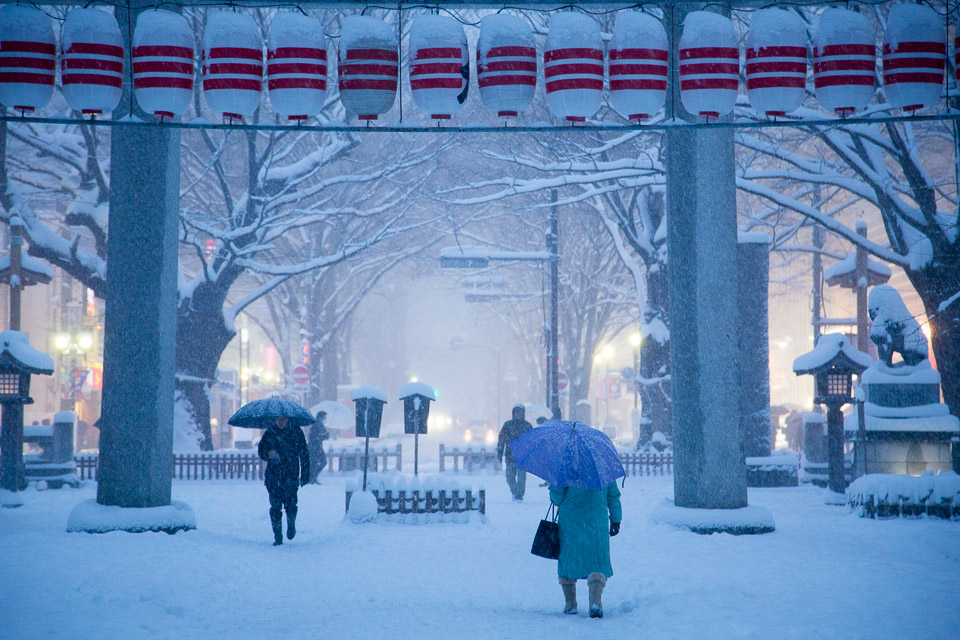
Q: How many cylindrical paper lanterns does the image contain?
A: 14